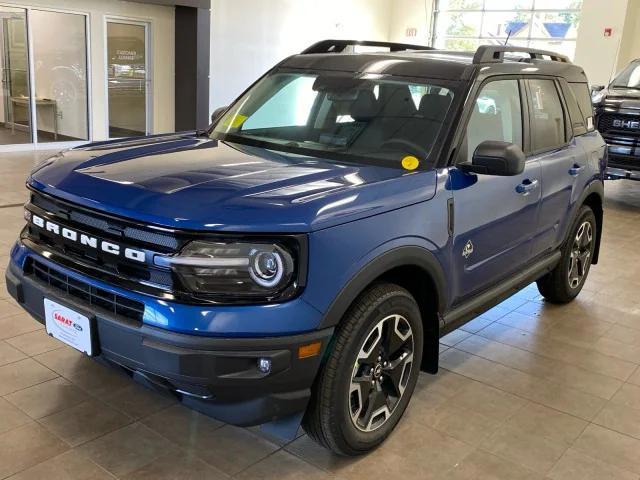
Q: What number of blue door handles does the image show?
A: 2